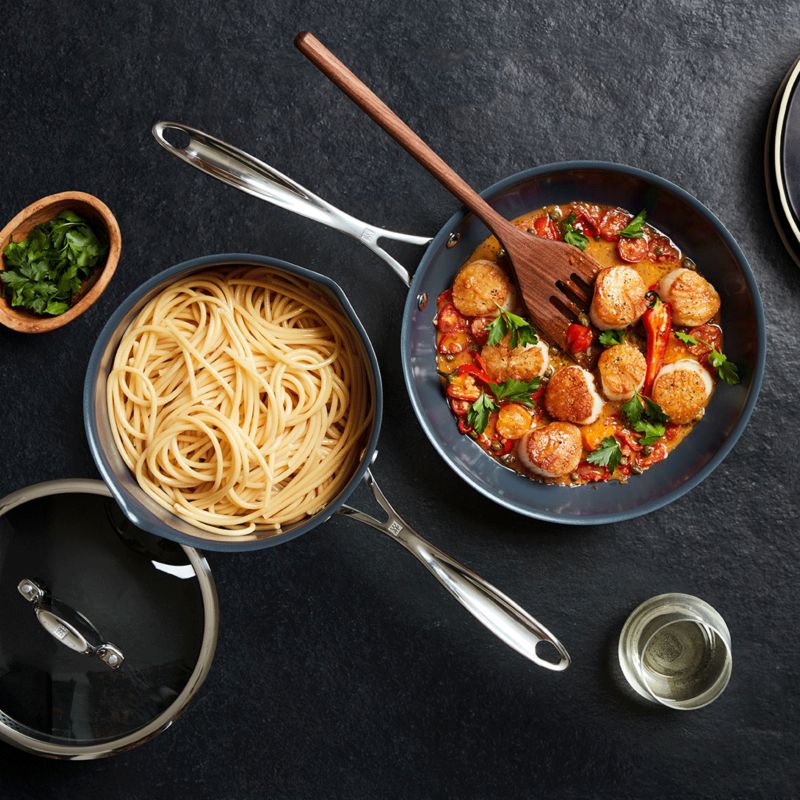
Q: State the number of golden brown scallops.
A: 8